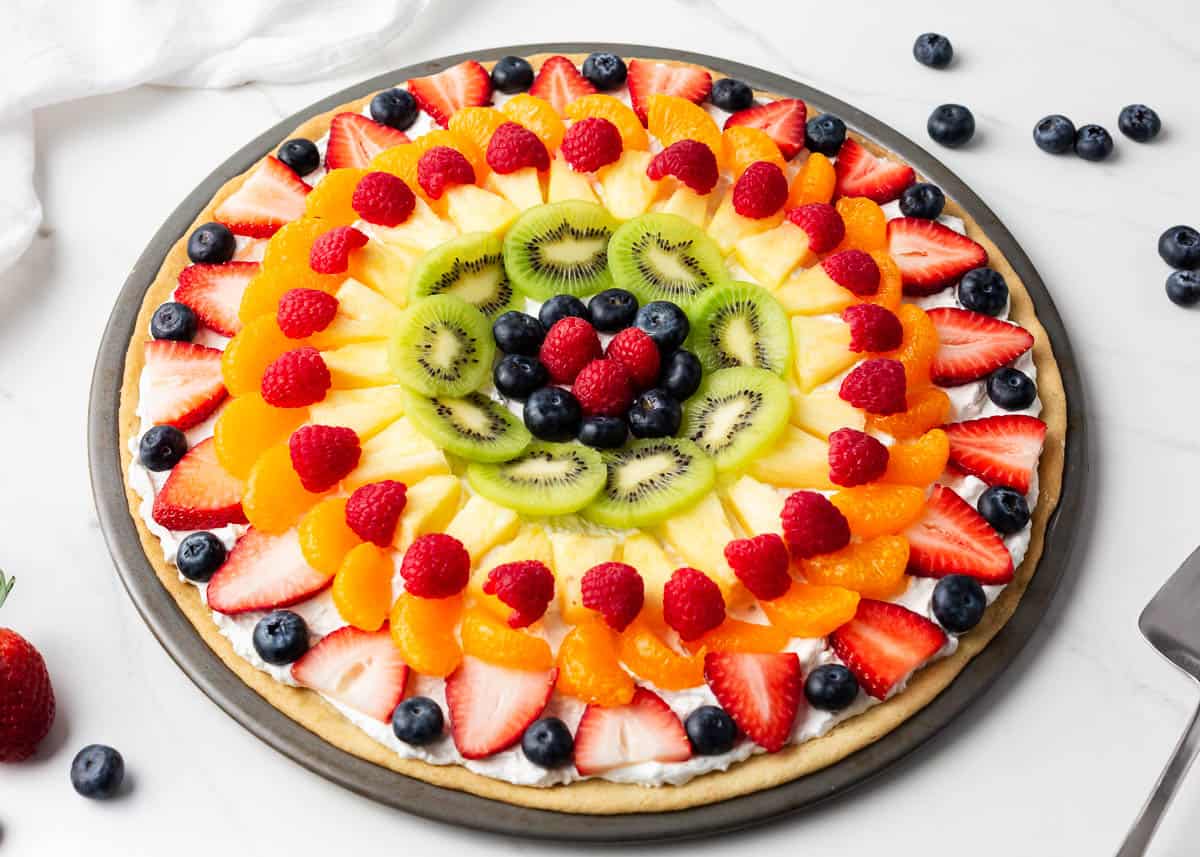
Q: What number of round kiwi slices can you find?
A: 9